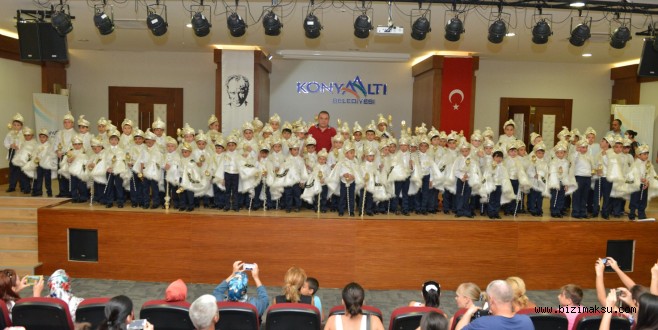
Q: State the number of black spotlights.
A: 14